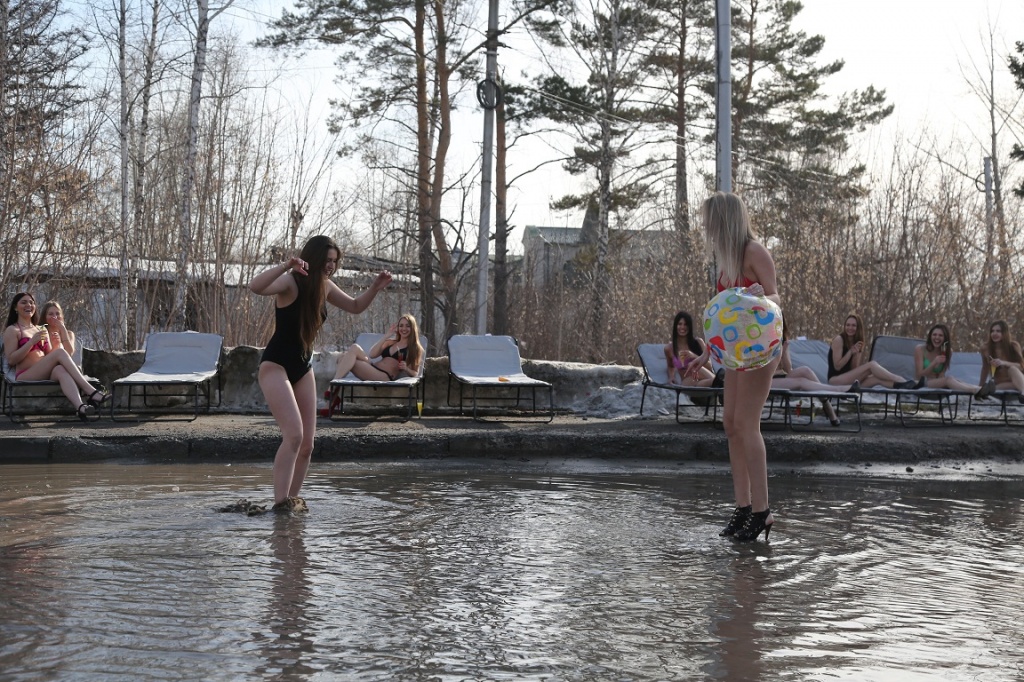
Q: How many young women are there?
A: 10